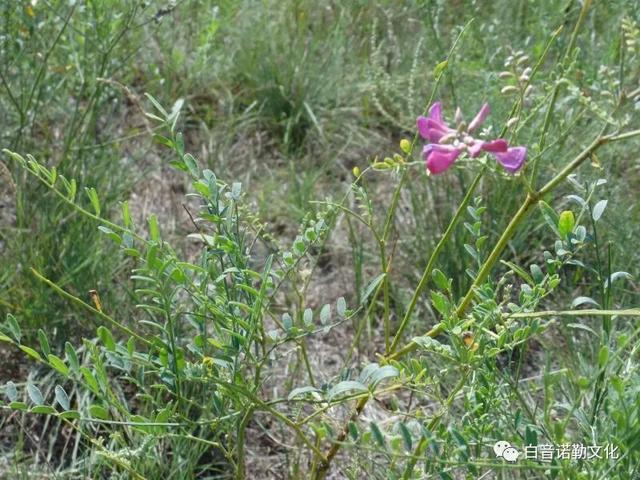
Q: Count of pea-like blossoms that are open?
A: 3